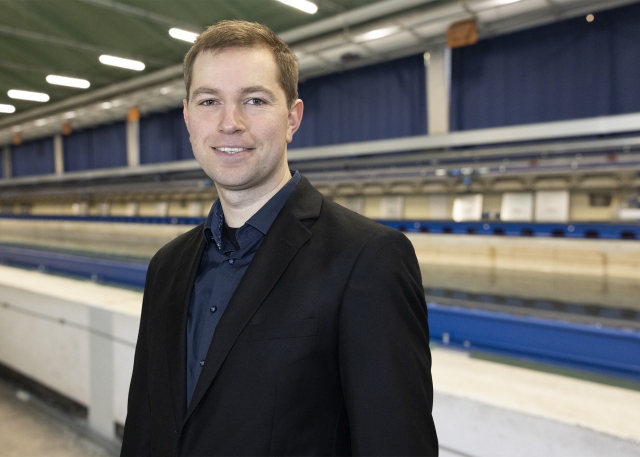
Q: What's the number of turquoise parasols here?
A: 0